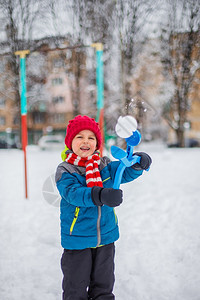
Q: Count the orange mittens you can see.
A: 0